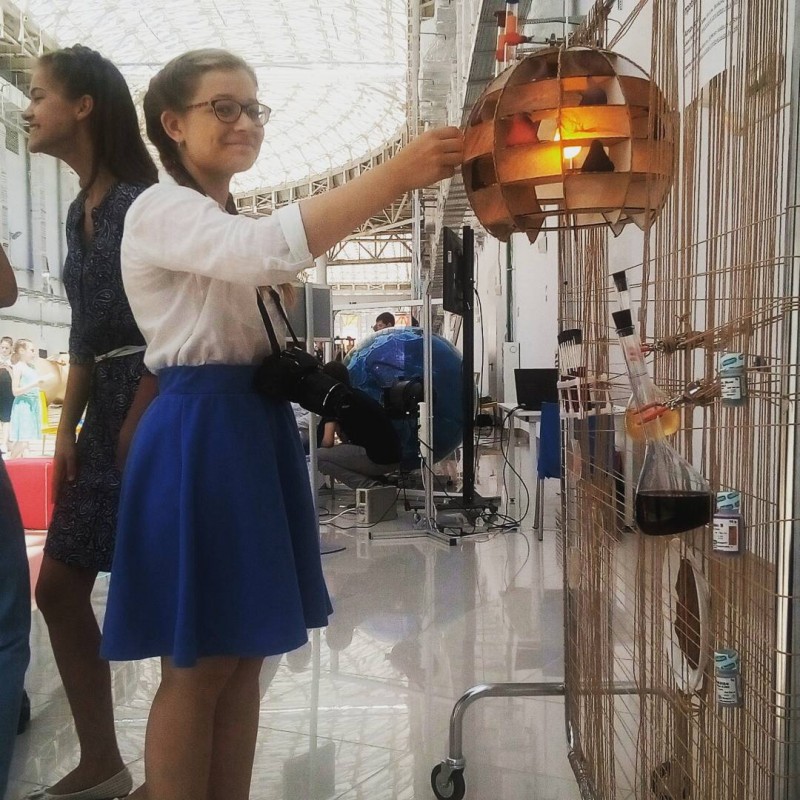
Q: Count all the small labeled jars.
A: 3